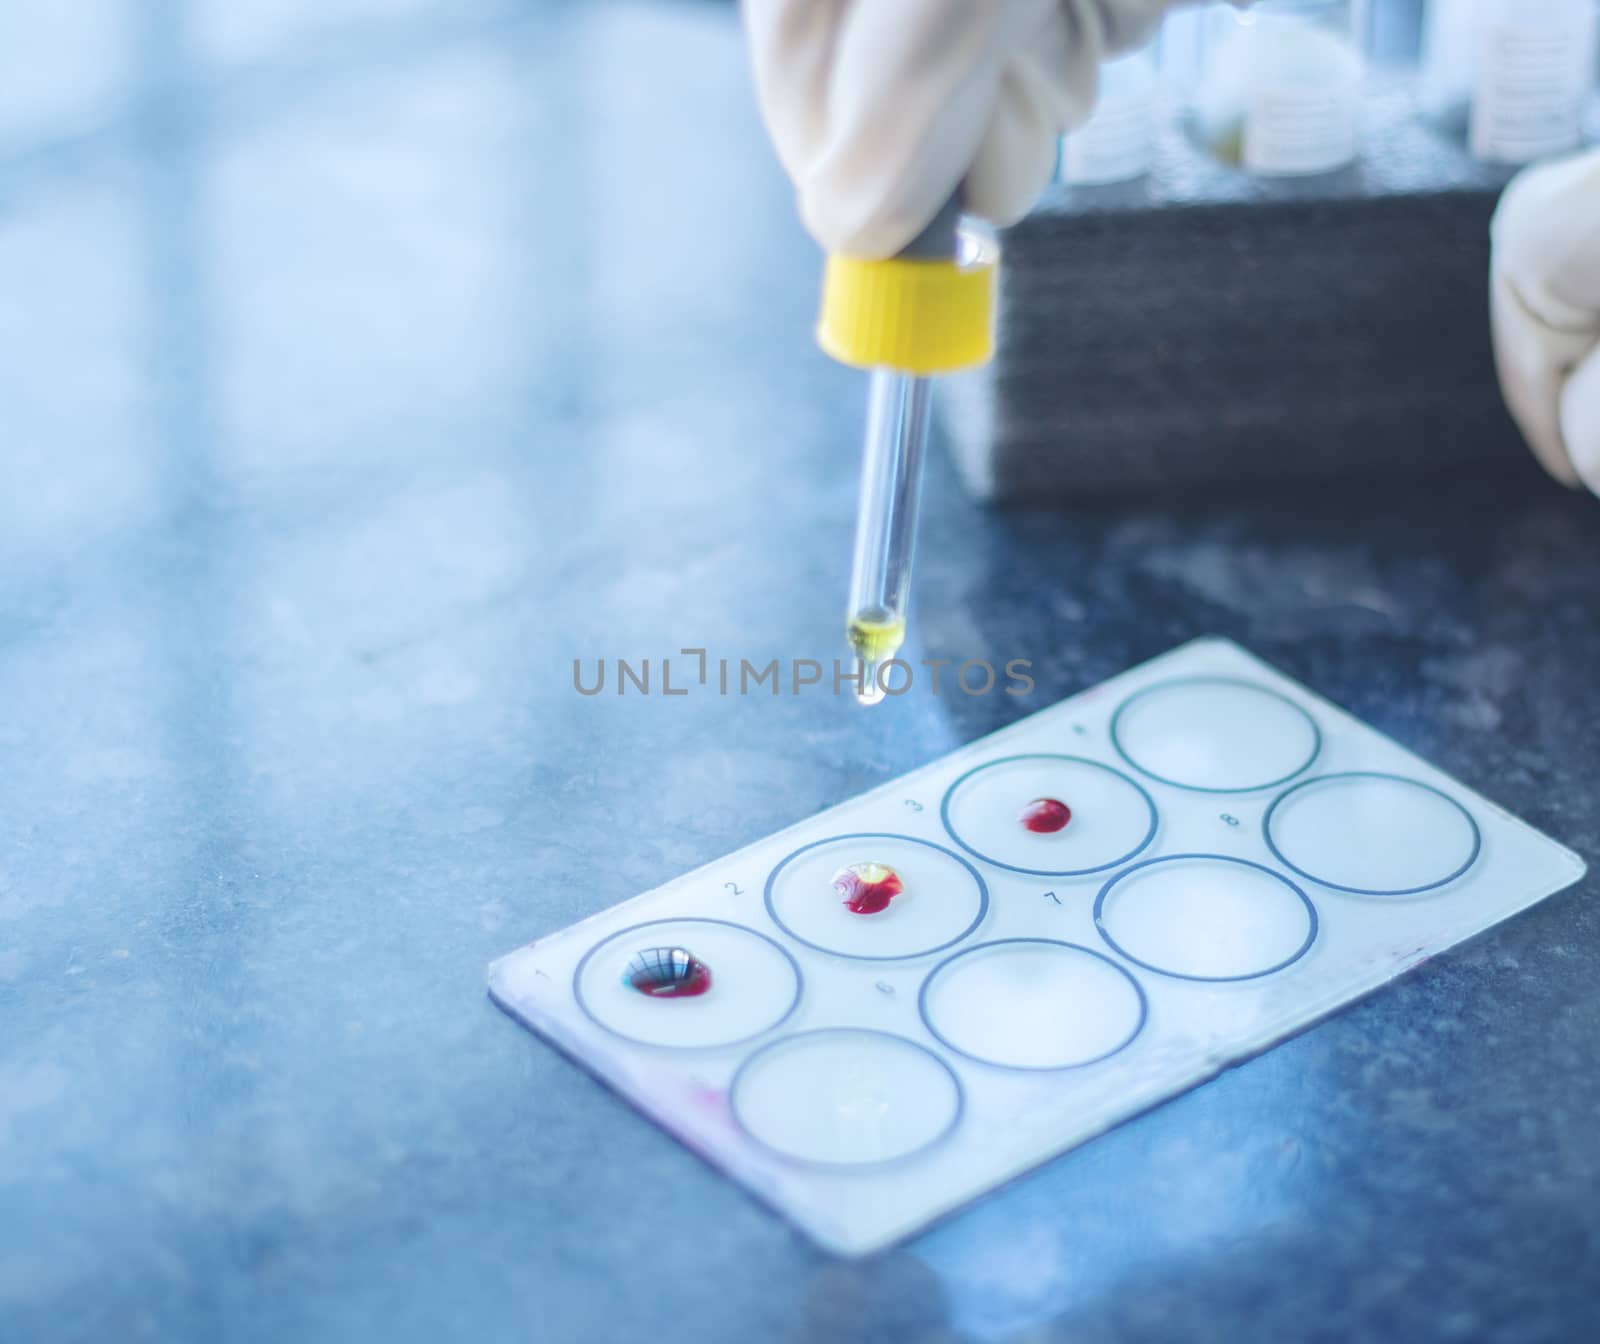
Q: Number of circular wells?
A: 8